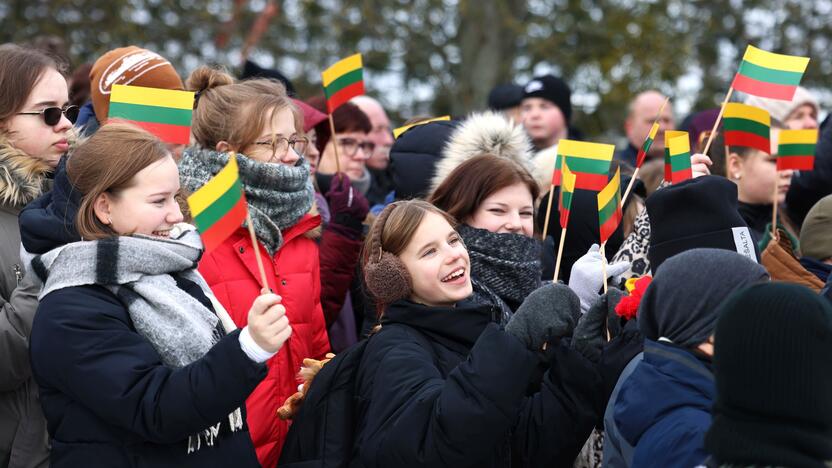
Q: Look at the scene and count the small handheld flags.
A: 12